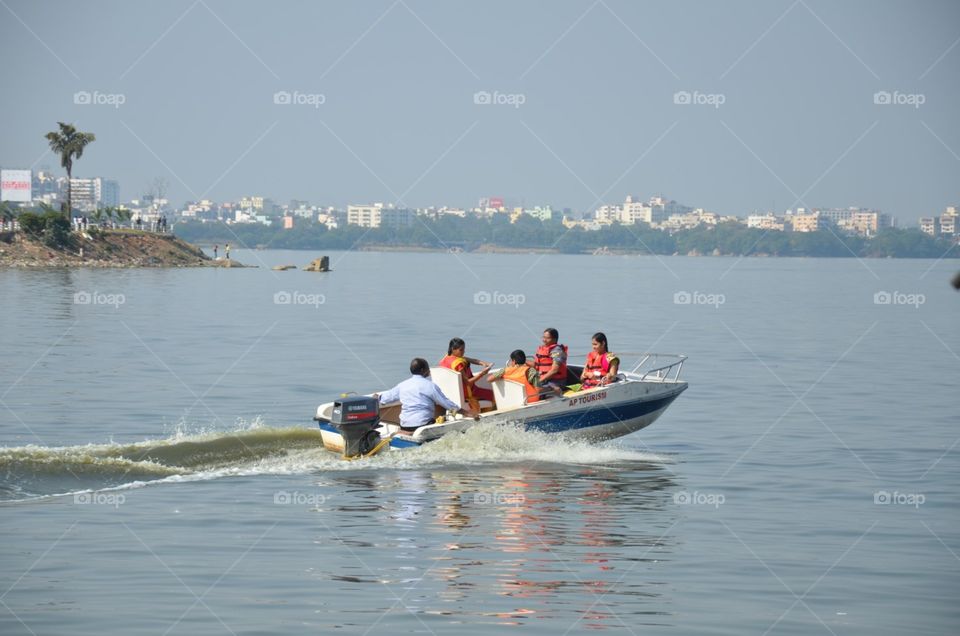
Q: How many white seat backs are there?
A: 2